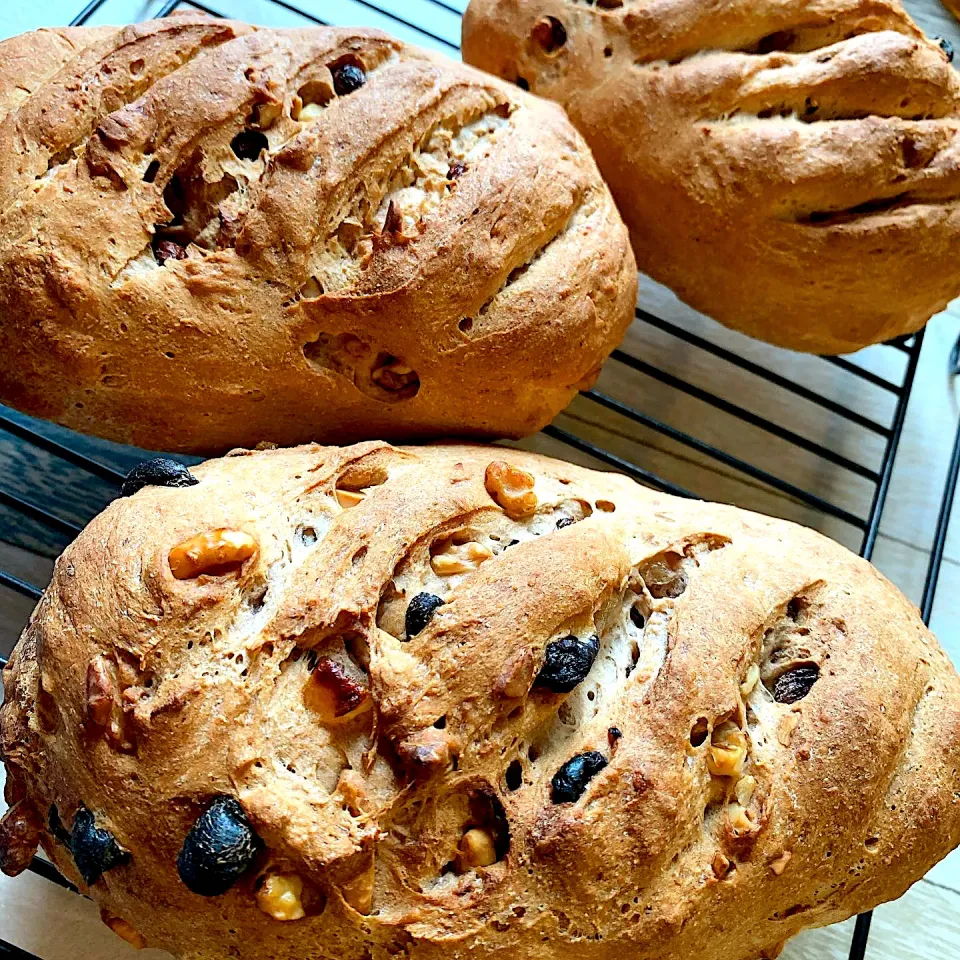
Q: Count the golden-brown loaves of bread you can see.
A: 3